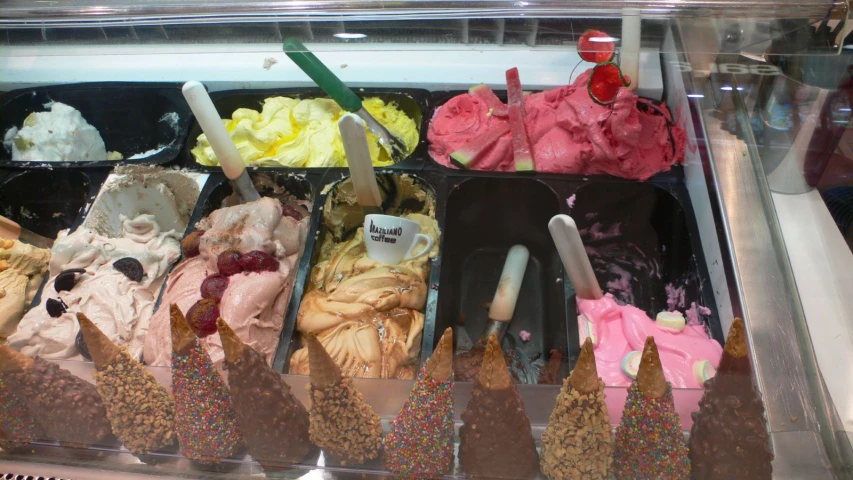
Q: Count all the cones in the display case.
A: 11